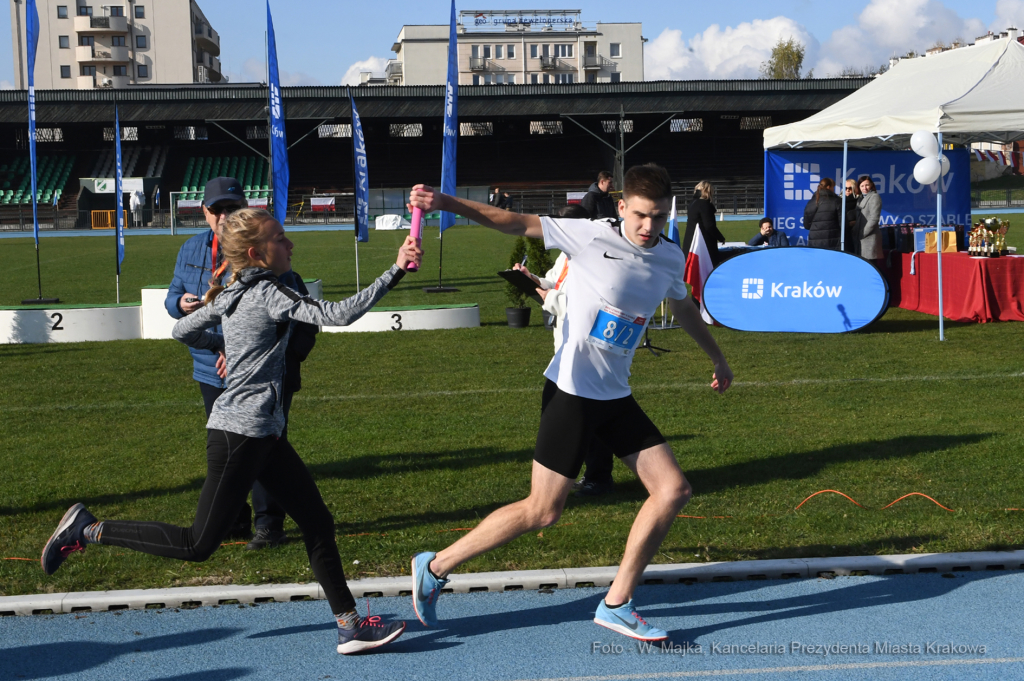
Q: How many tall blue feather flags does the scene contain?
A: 5